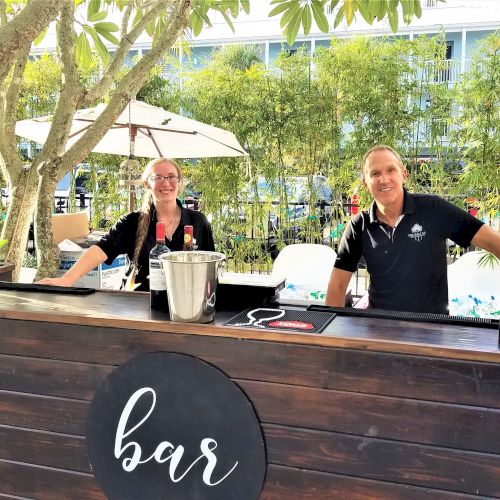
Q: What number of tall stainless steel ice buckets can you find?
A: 1